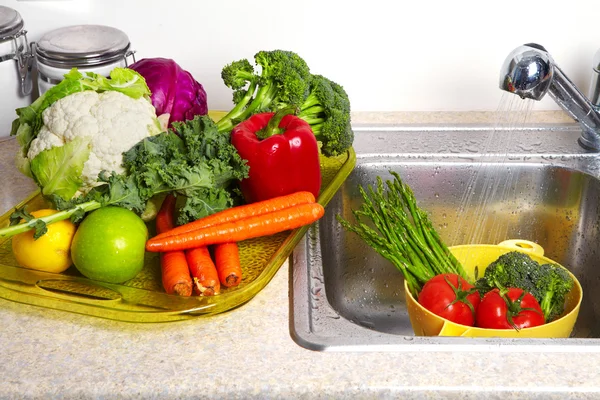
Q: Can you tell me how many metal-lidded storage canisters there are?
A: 2